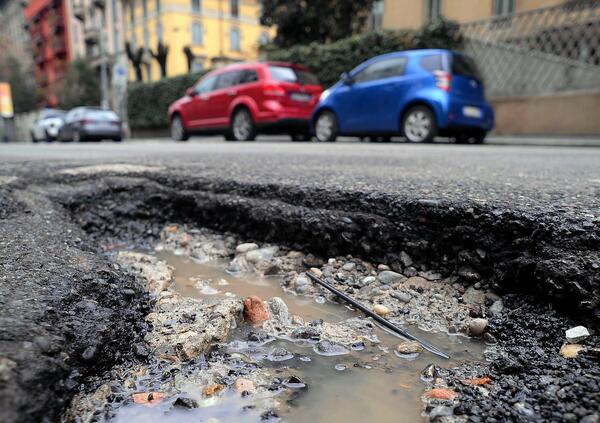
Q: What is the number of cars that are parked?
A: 4